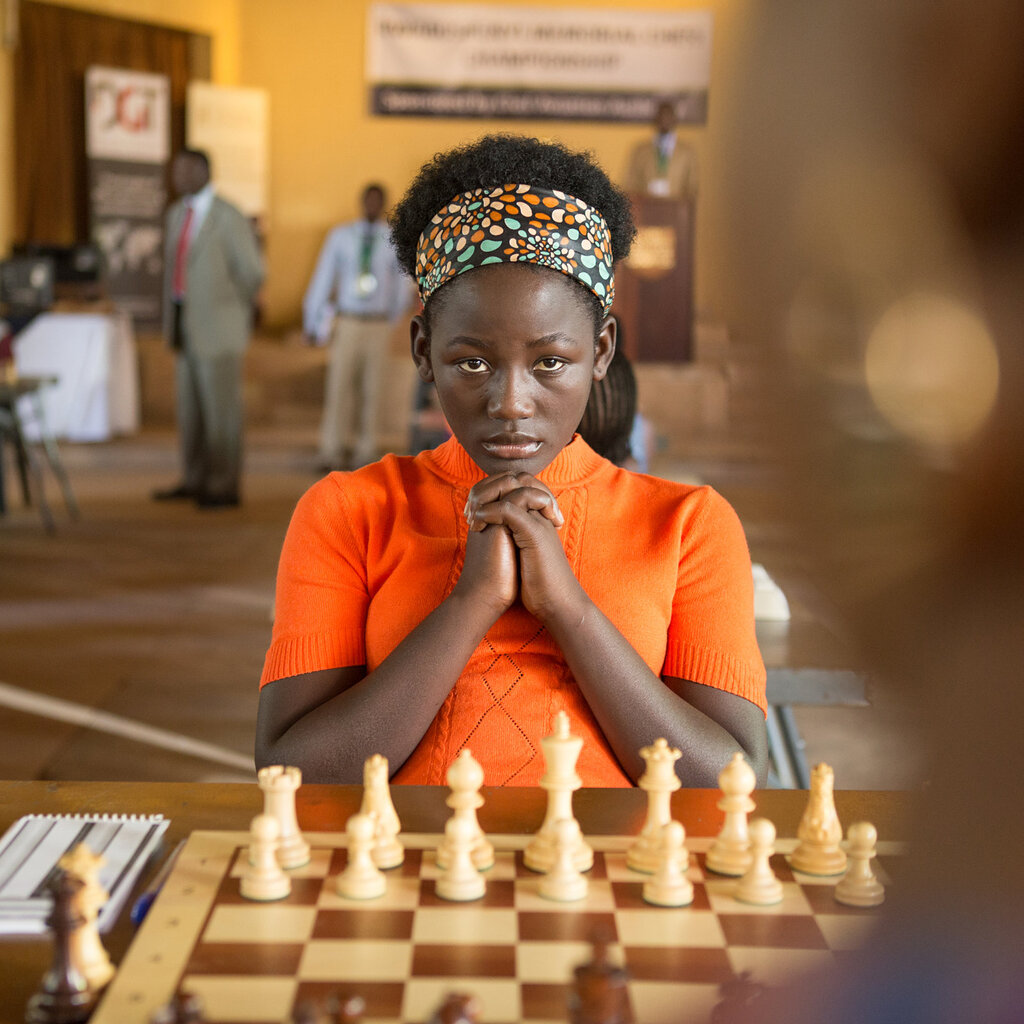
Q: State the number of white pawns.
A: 7